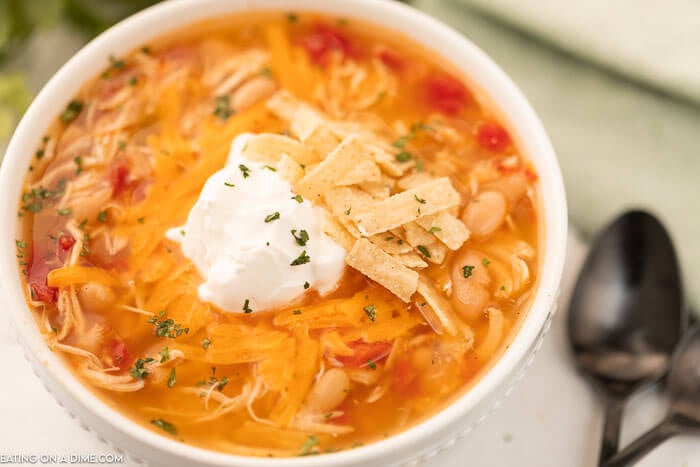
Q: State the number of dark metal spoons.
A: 2